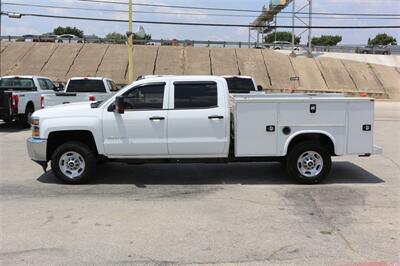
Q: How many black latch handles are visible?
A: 3